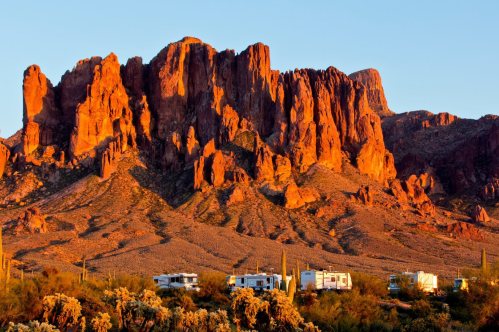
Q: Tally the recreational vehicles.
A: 5